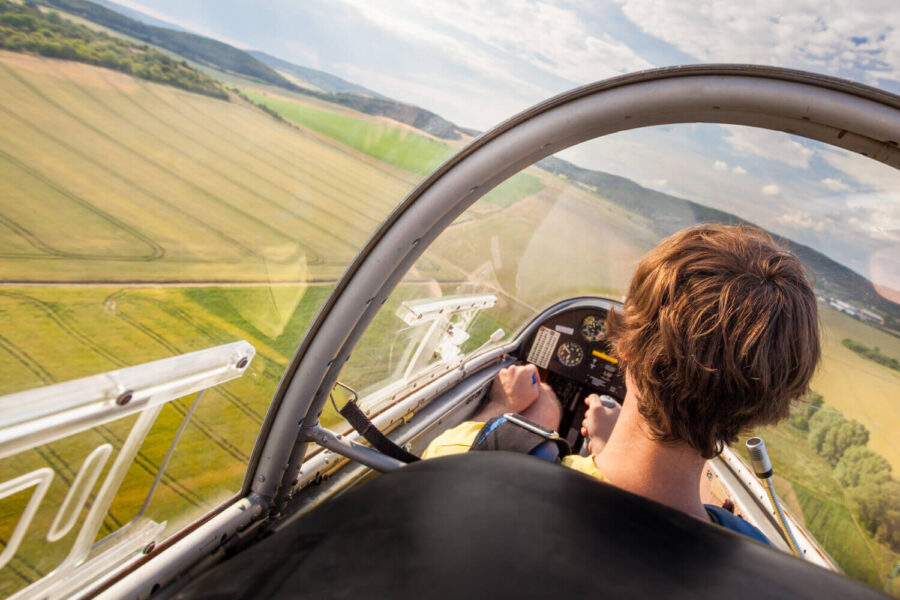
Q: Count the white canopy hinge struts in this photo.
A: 2